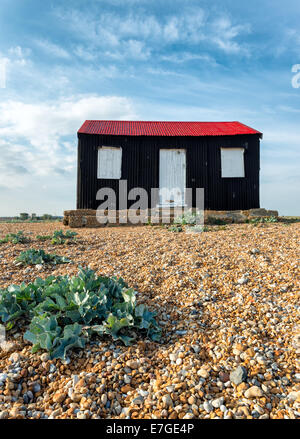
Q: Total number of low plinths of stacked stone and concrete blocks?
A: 1